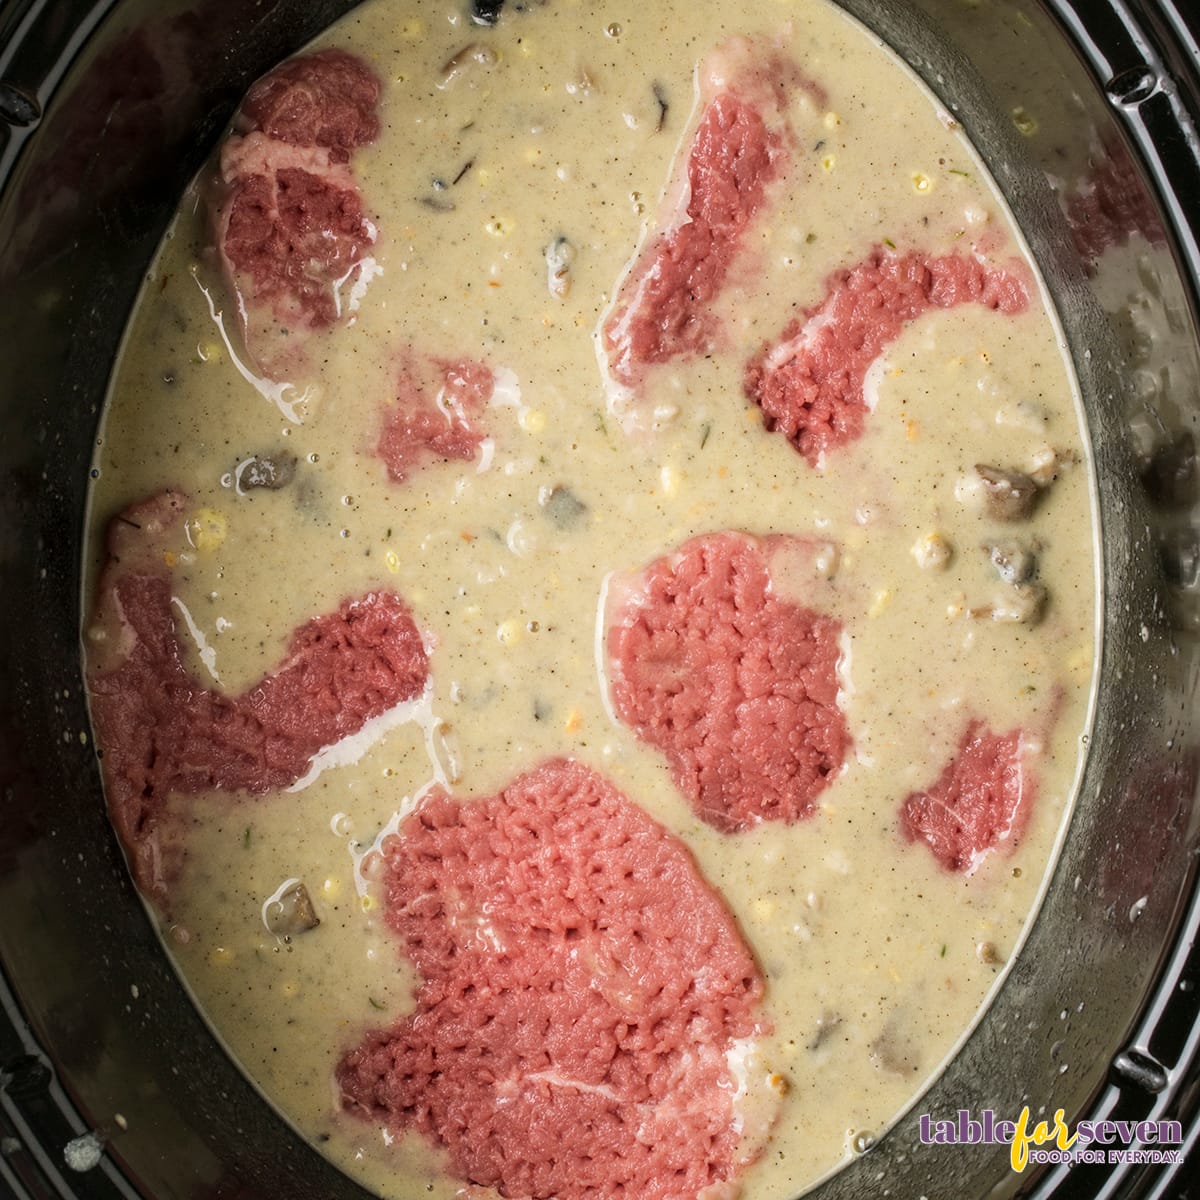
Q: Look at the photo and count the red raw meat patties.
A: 8